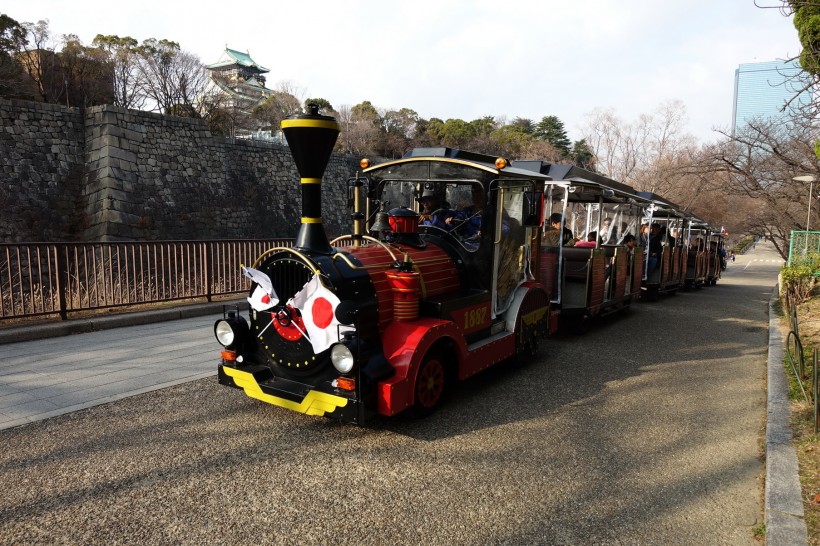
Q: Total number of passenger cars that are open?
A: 4